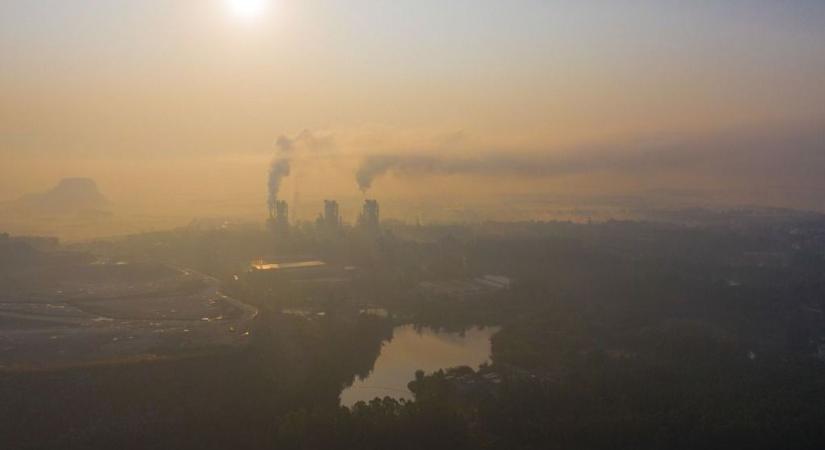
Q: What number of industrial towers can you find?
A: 3